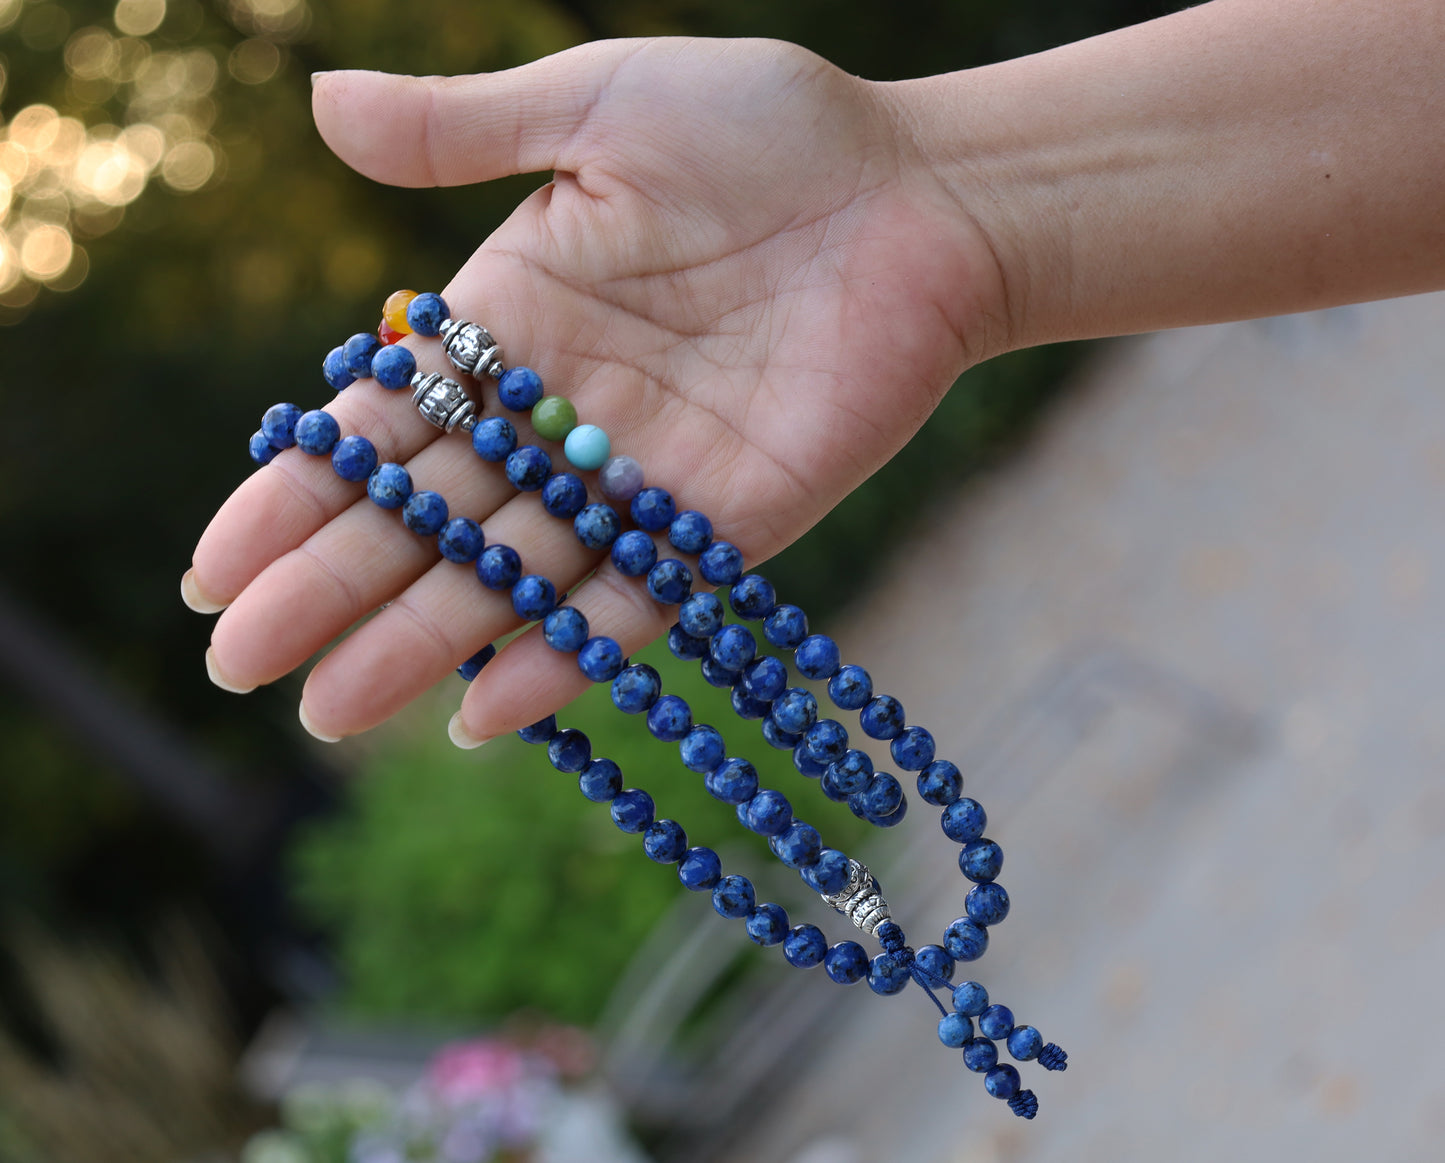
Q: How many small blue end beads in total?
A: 6